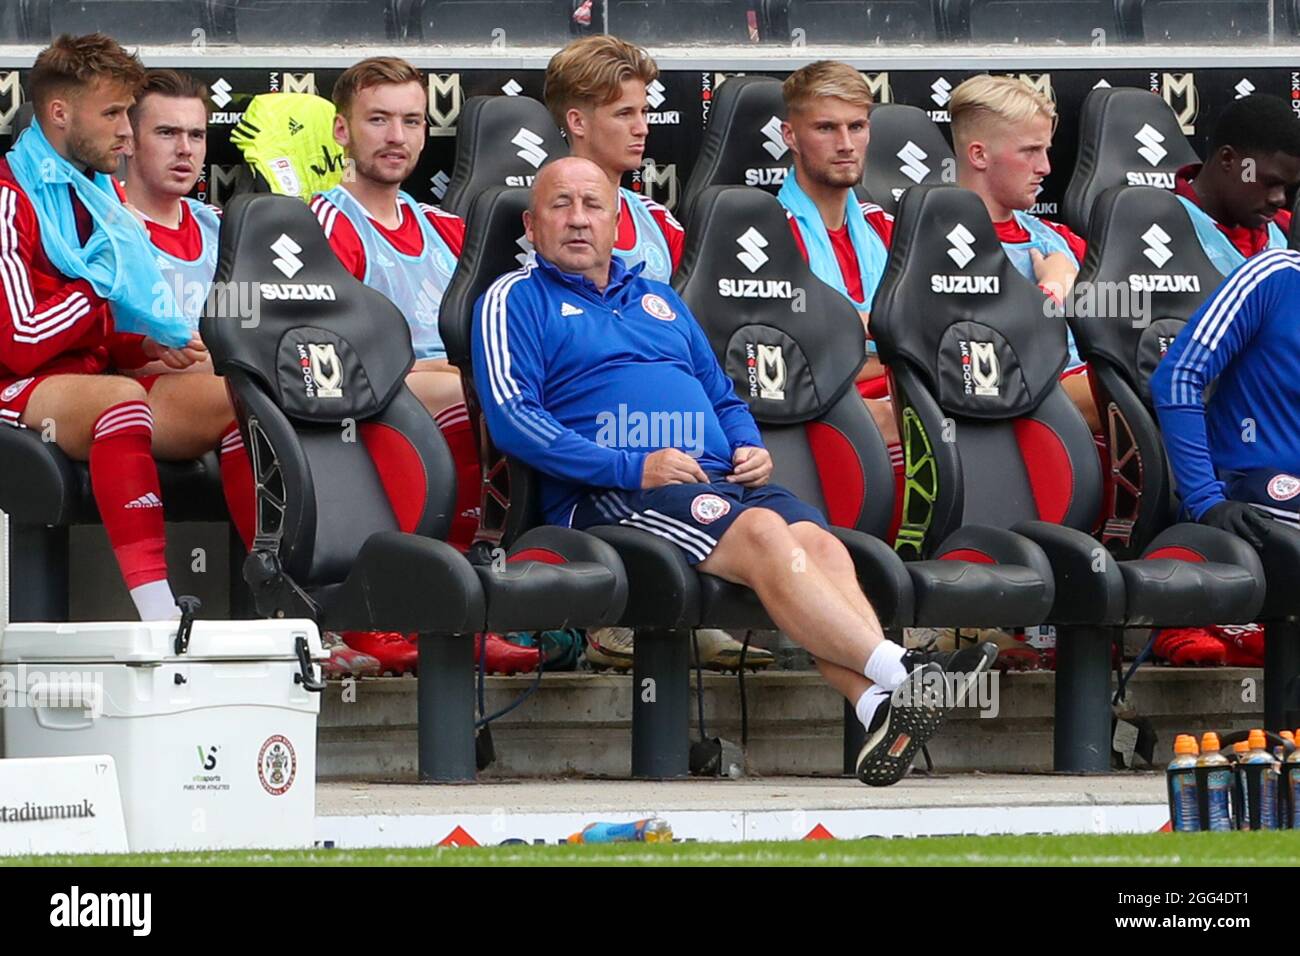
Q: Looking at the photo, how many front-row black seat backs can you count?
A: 5